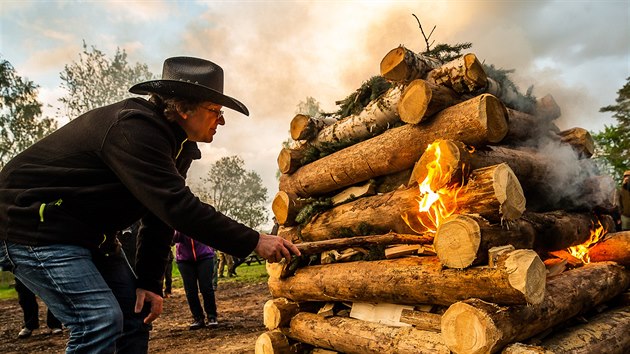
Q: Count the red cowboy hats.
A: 0